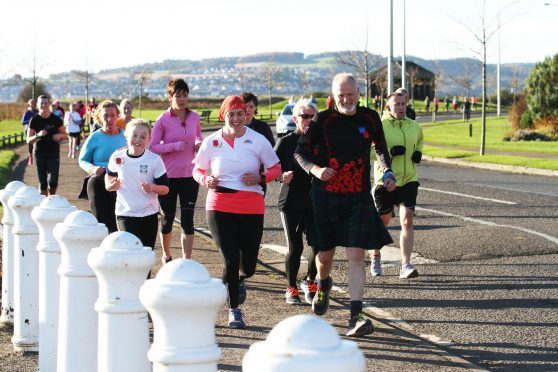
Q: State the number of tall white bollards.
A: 7